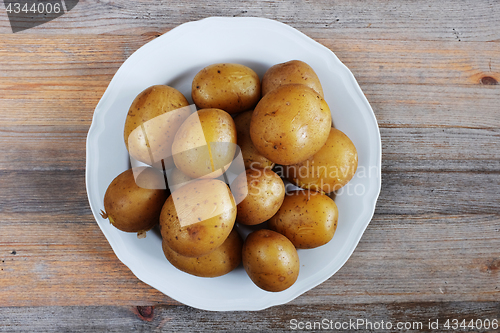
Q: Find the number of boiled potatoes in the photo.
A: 14